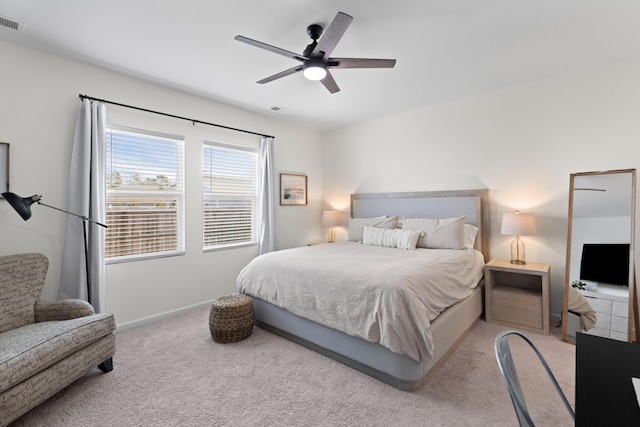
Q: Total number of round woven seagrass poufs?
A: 1